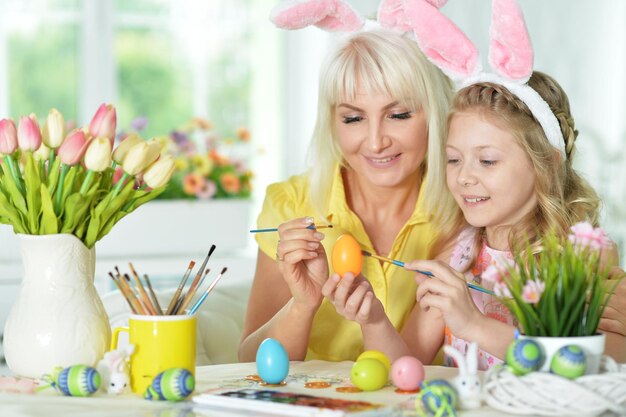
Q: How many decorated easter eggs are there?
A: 5